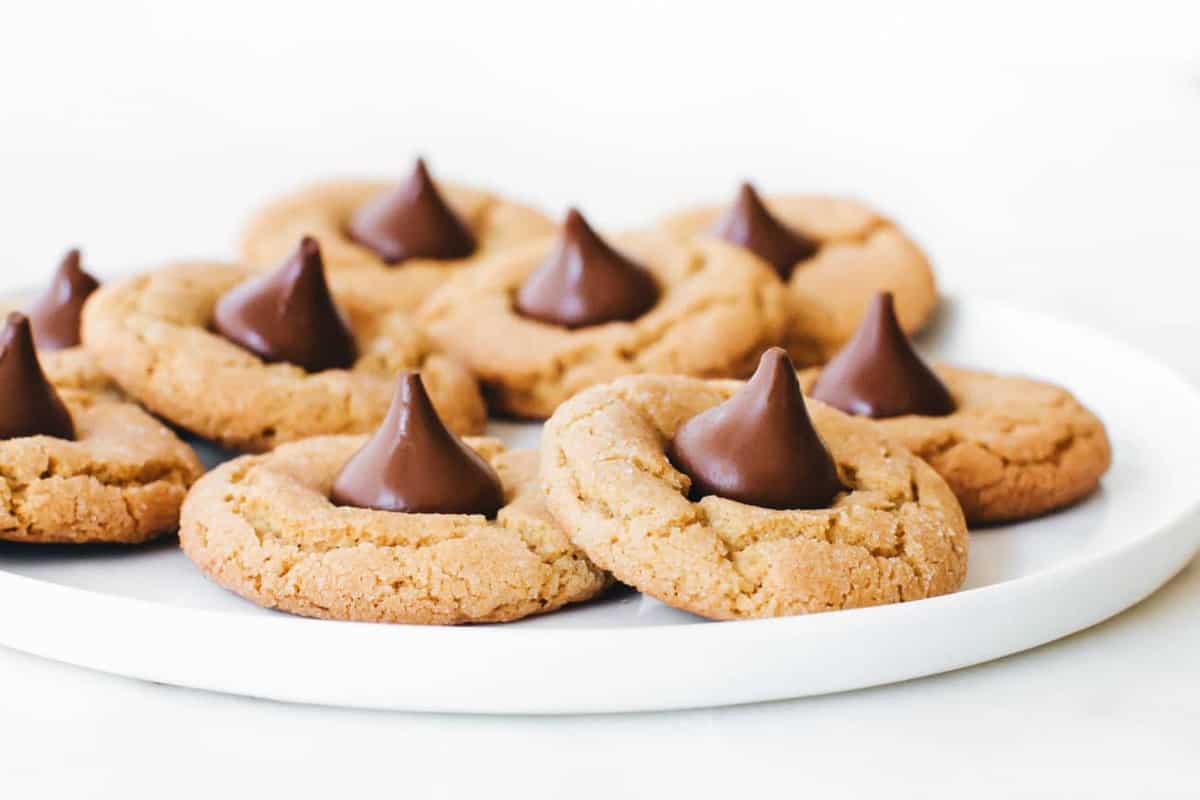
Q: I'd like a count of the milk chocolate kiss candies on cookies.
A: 9